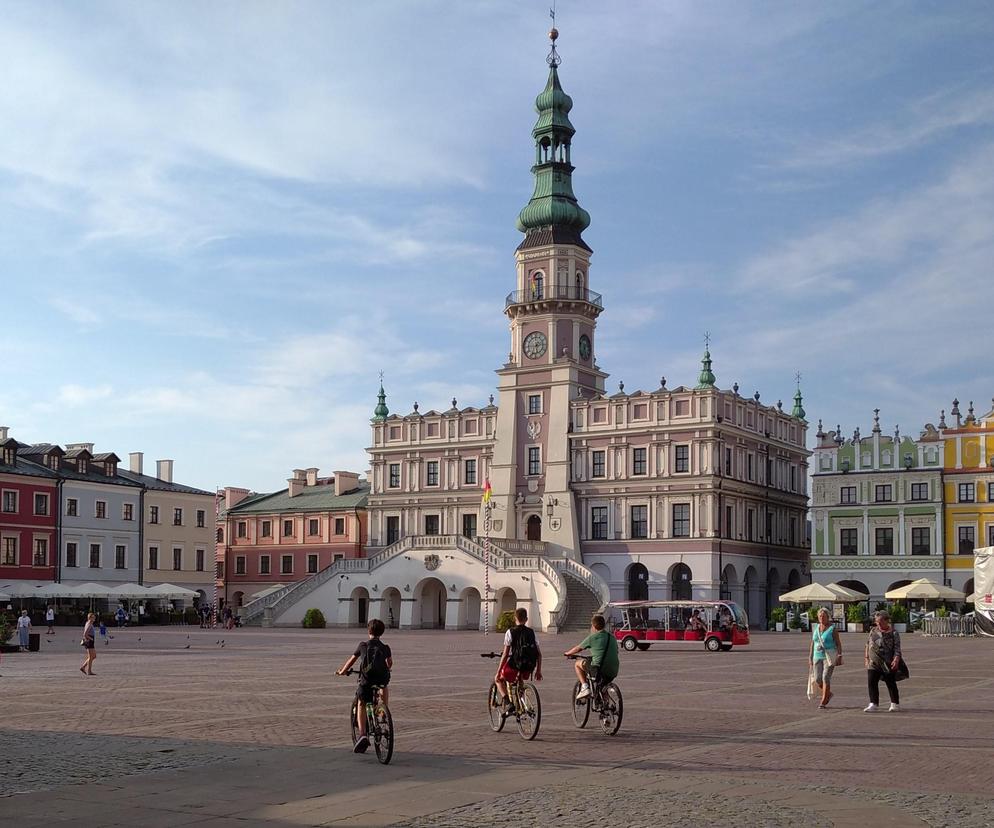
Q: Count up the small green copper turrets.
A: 3